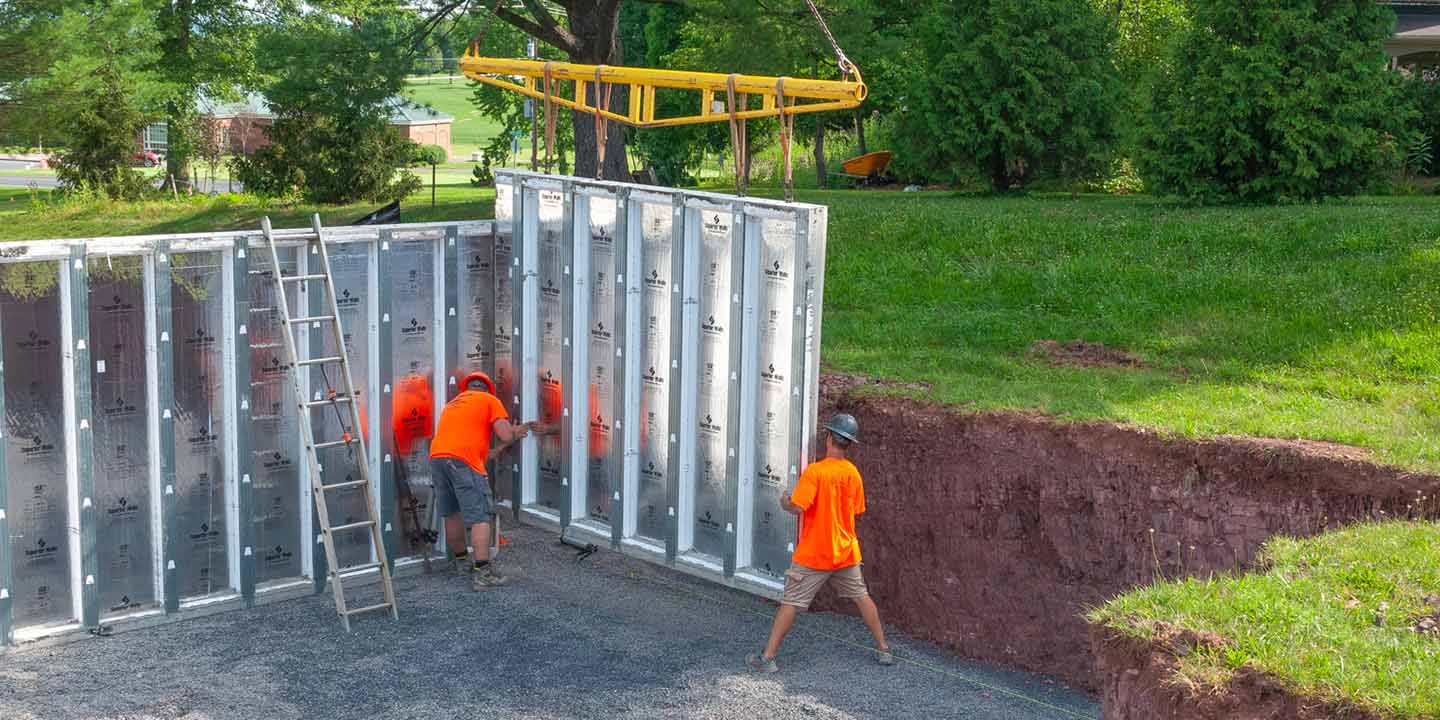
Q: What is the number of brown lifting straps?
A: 4